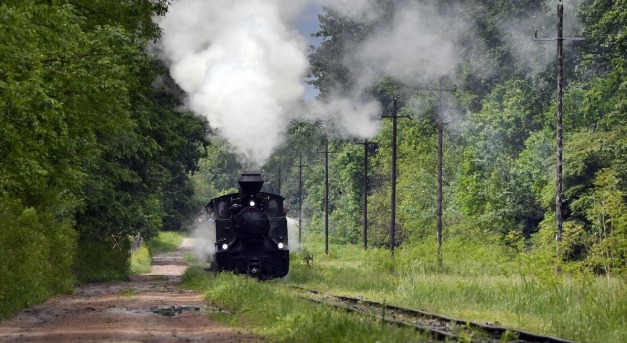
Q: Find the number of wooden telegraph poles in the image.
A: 7